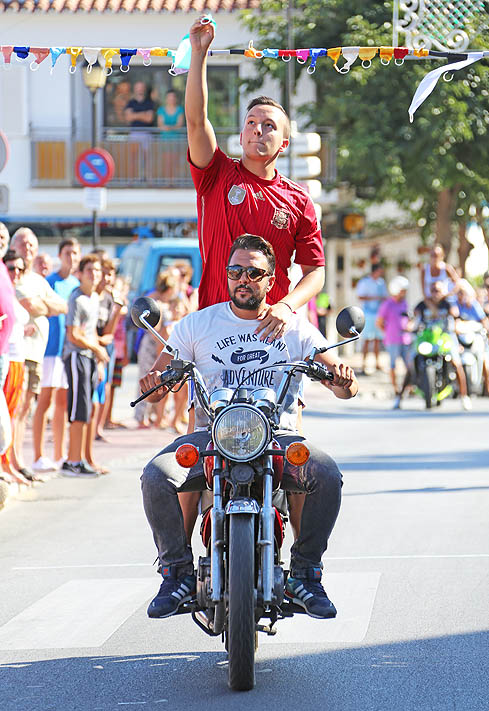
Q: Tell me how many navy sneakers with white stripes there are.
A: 2